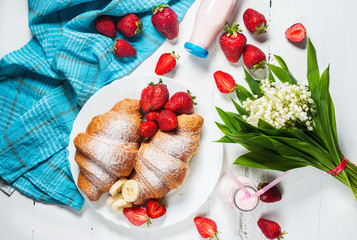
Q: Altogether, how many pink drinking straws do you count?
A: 2